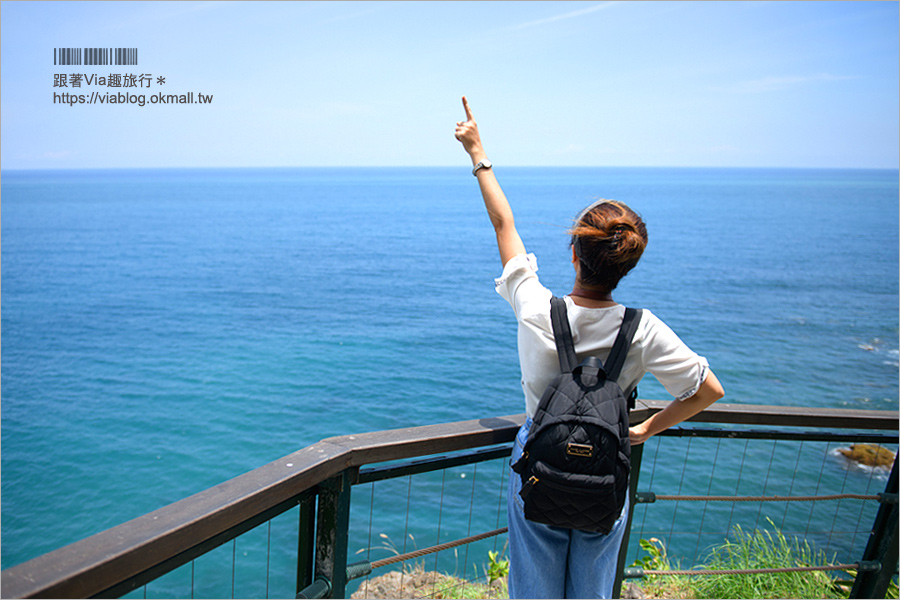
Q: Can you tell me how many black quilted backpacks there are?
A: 1